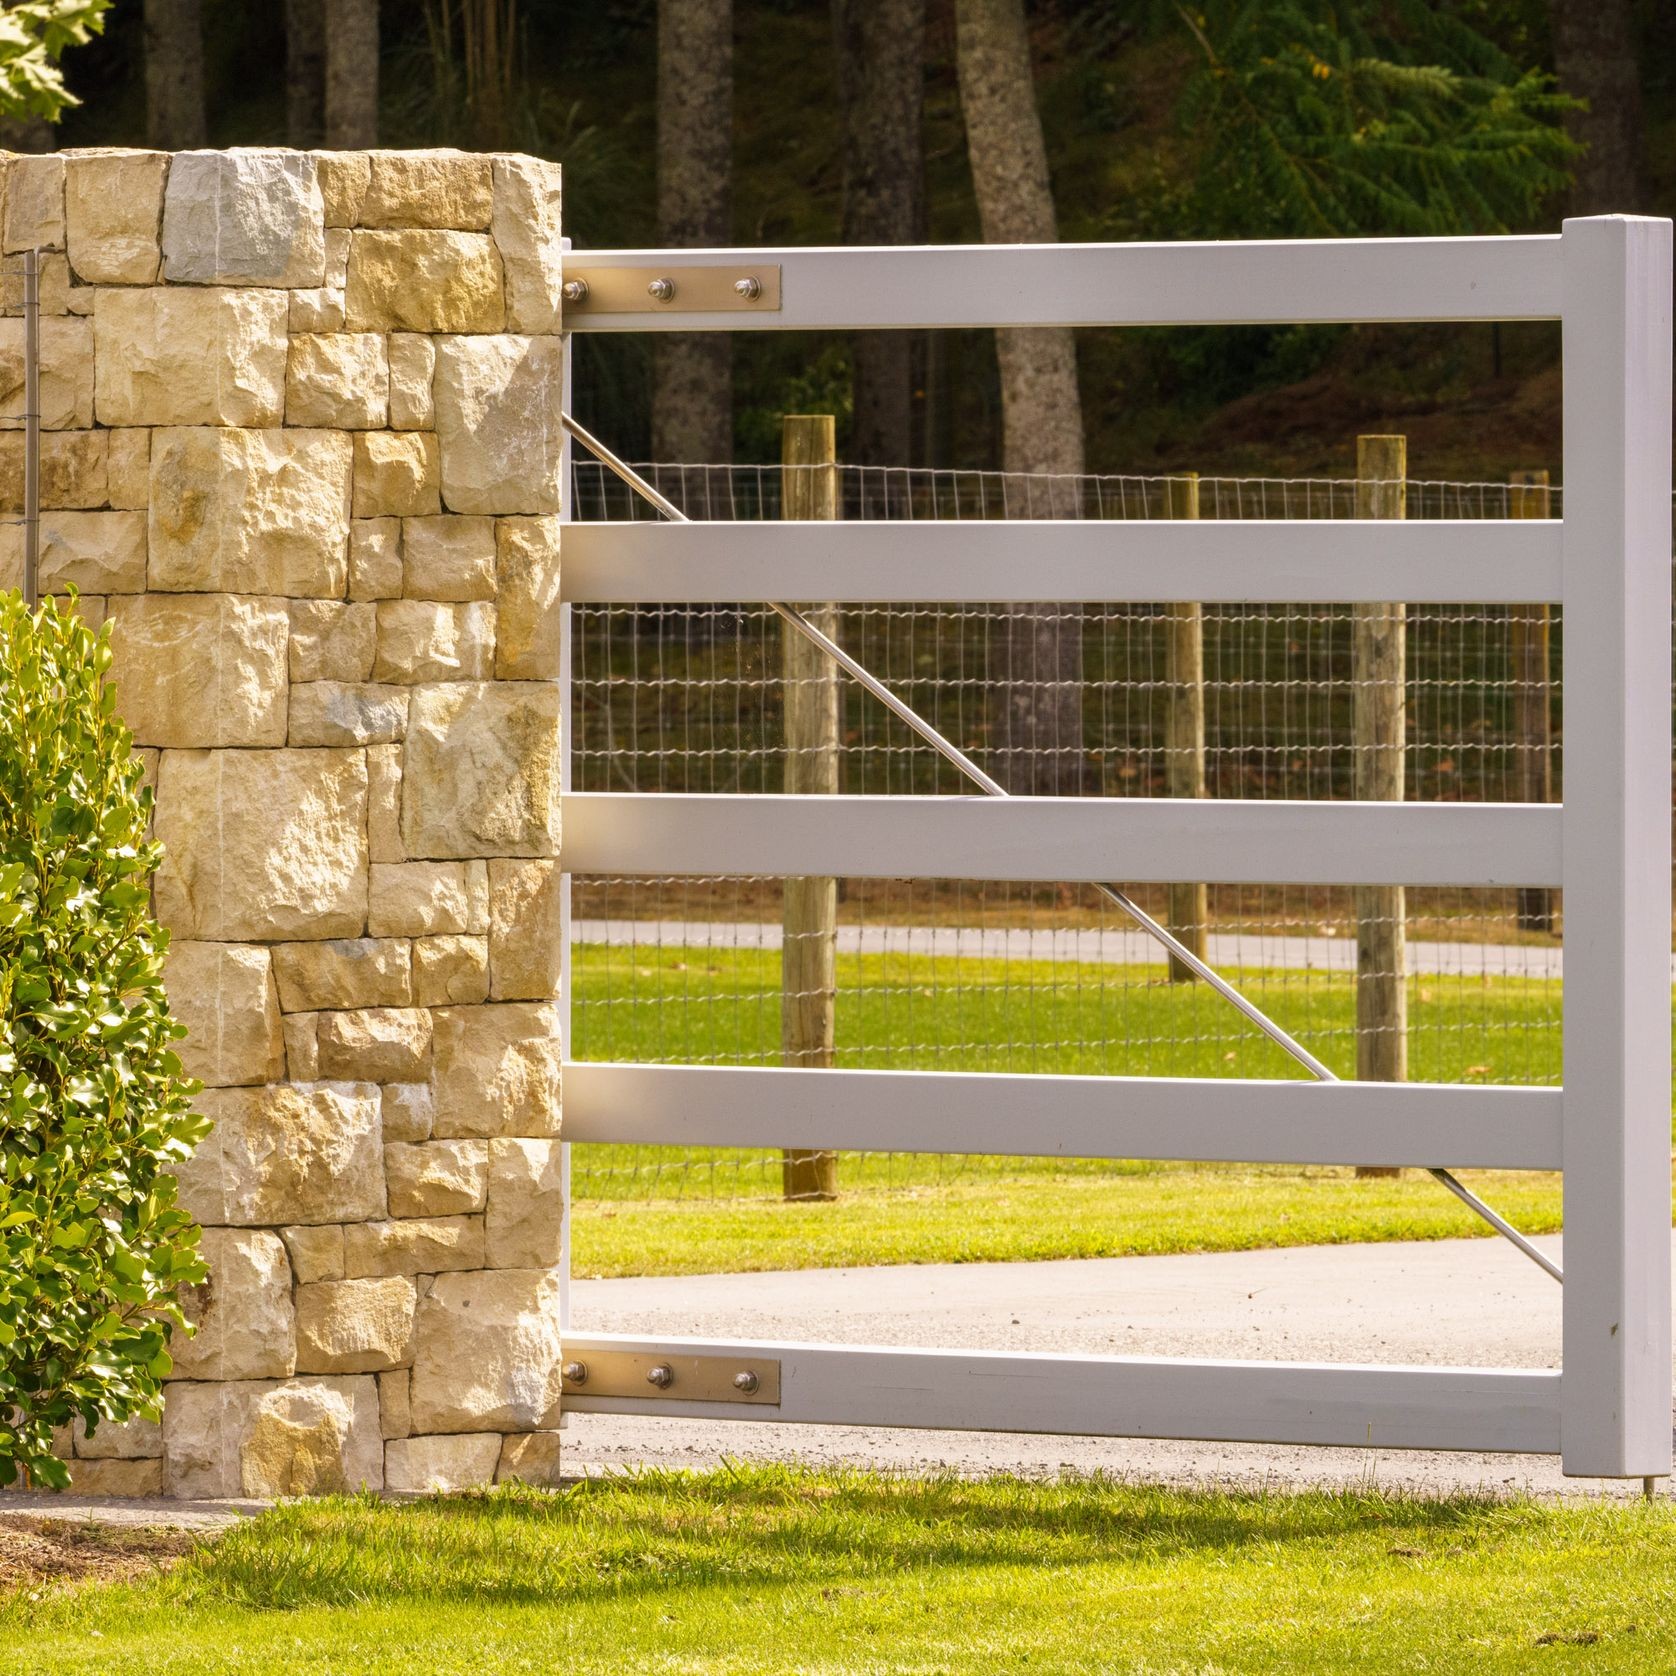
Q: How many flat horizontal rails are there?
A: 5